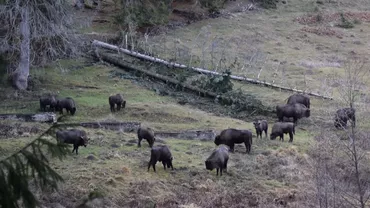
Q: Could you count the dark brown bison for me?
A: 13